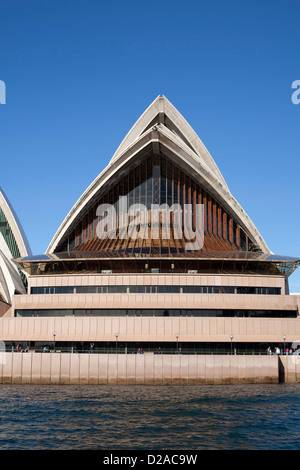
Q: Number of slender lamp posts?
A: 5